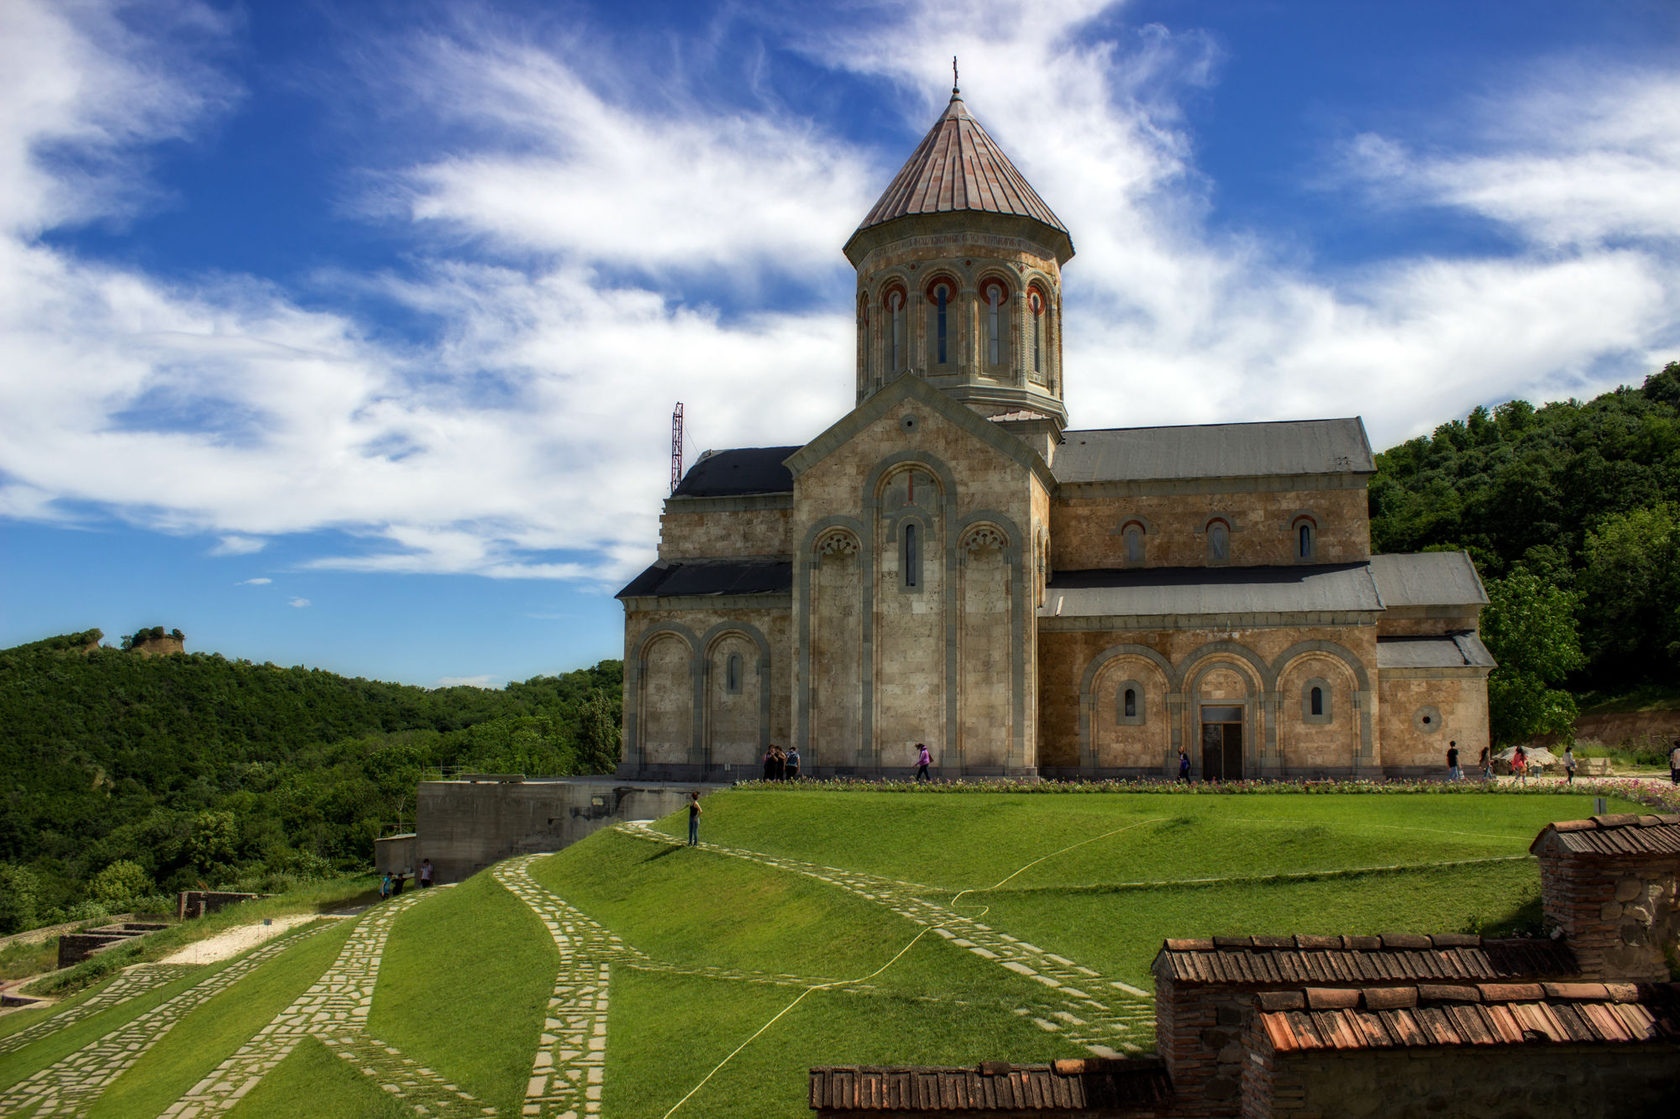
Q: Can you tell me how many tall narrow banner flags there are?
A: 0